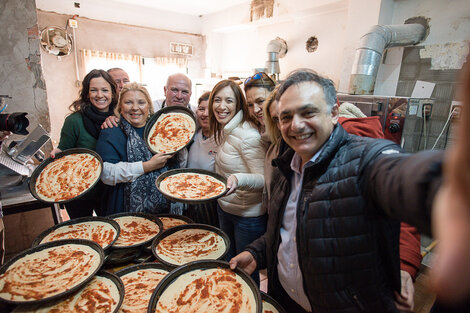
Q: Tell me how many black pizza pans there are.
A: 12